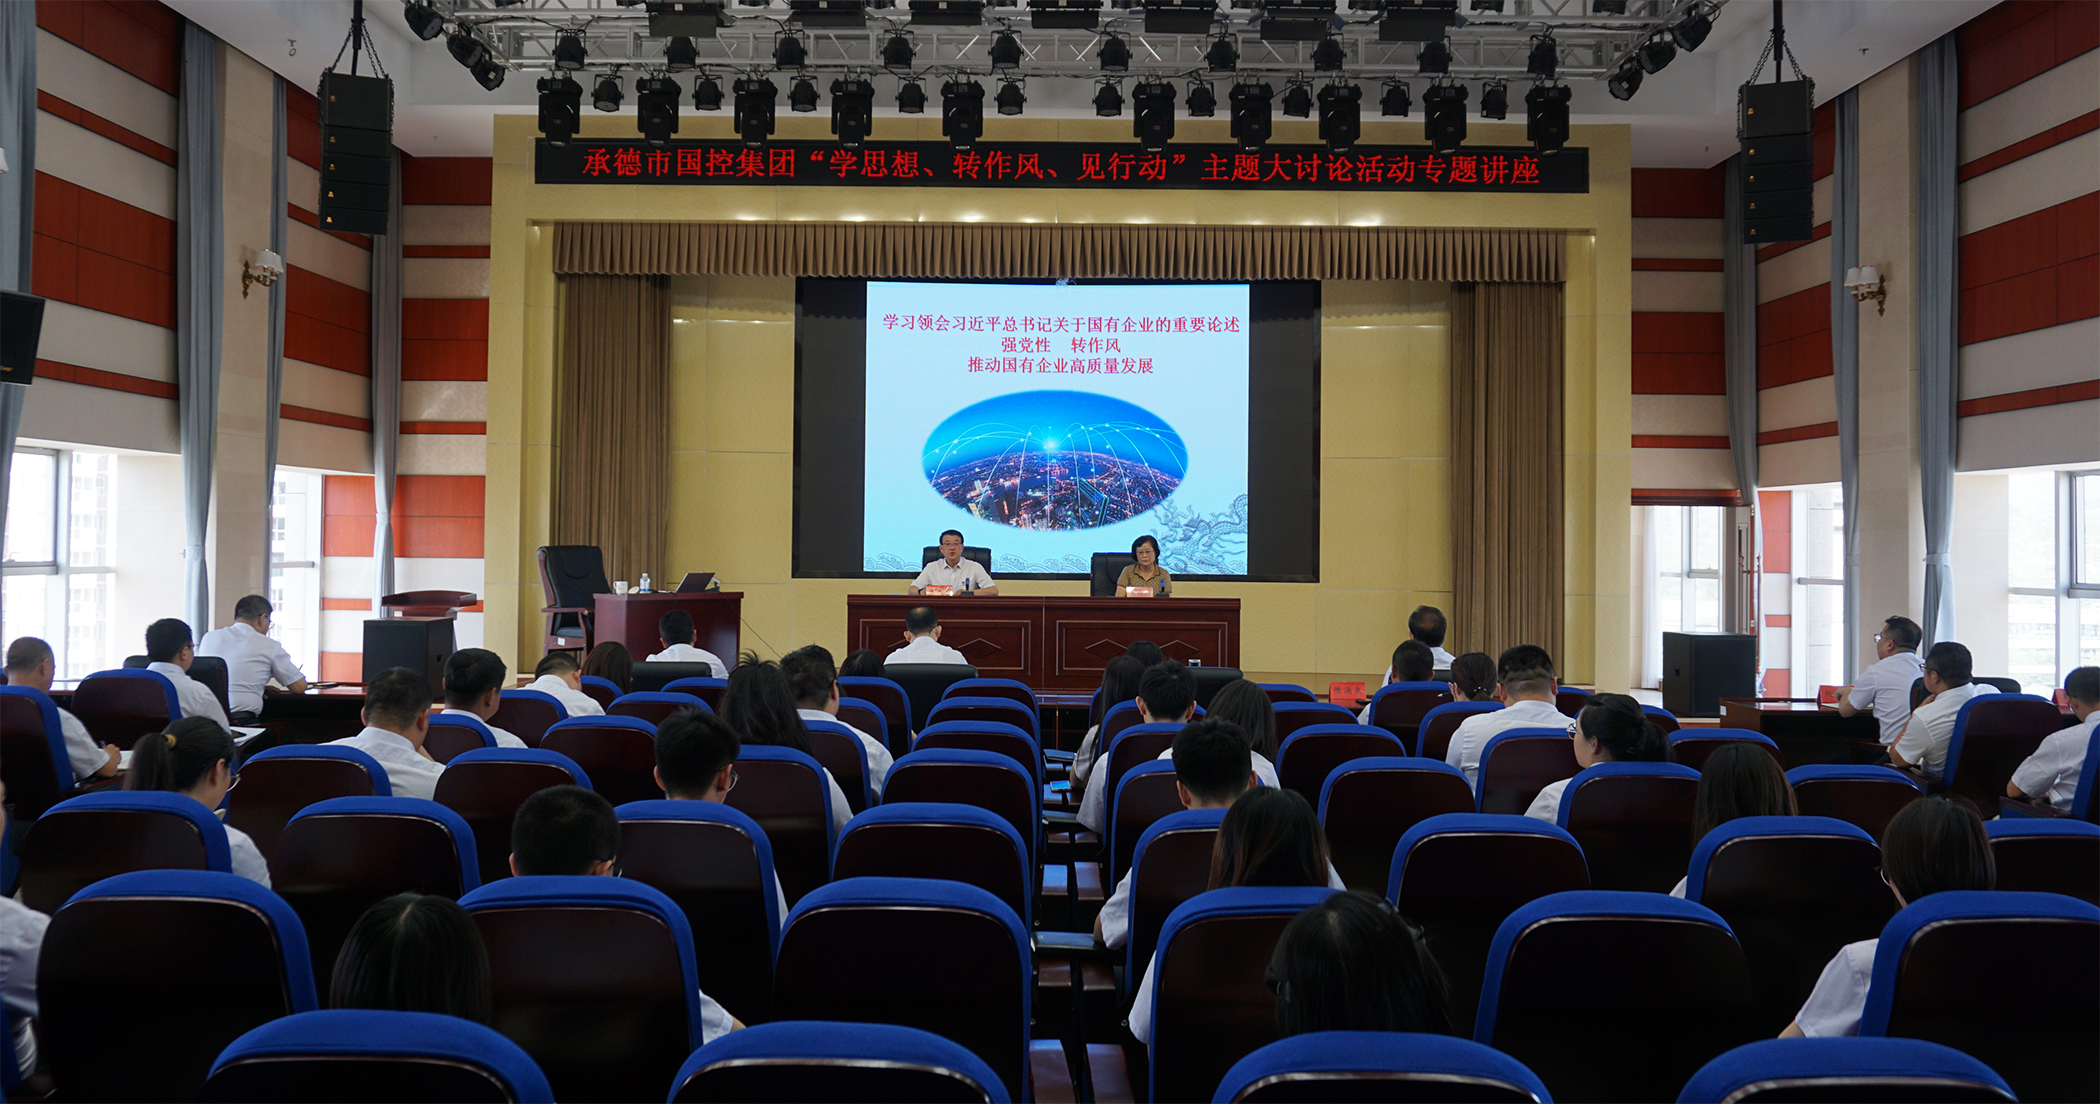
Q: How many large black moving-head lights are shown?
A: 10